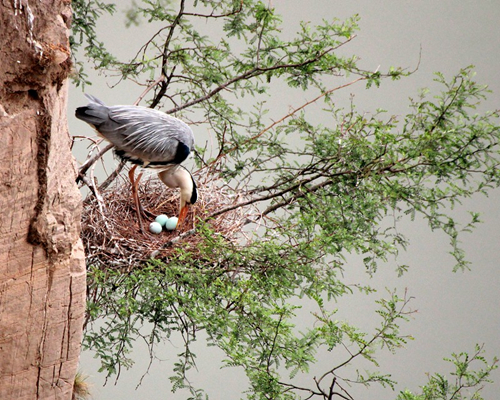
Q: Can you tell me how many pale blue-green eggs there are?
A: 3